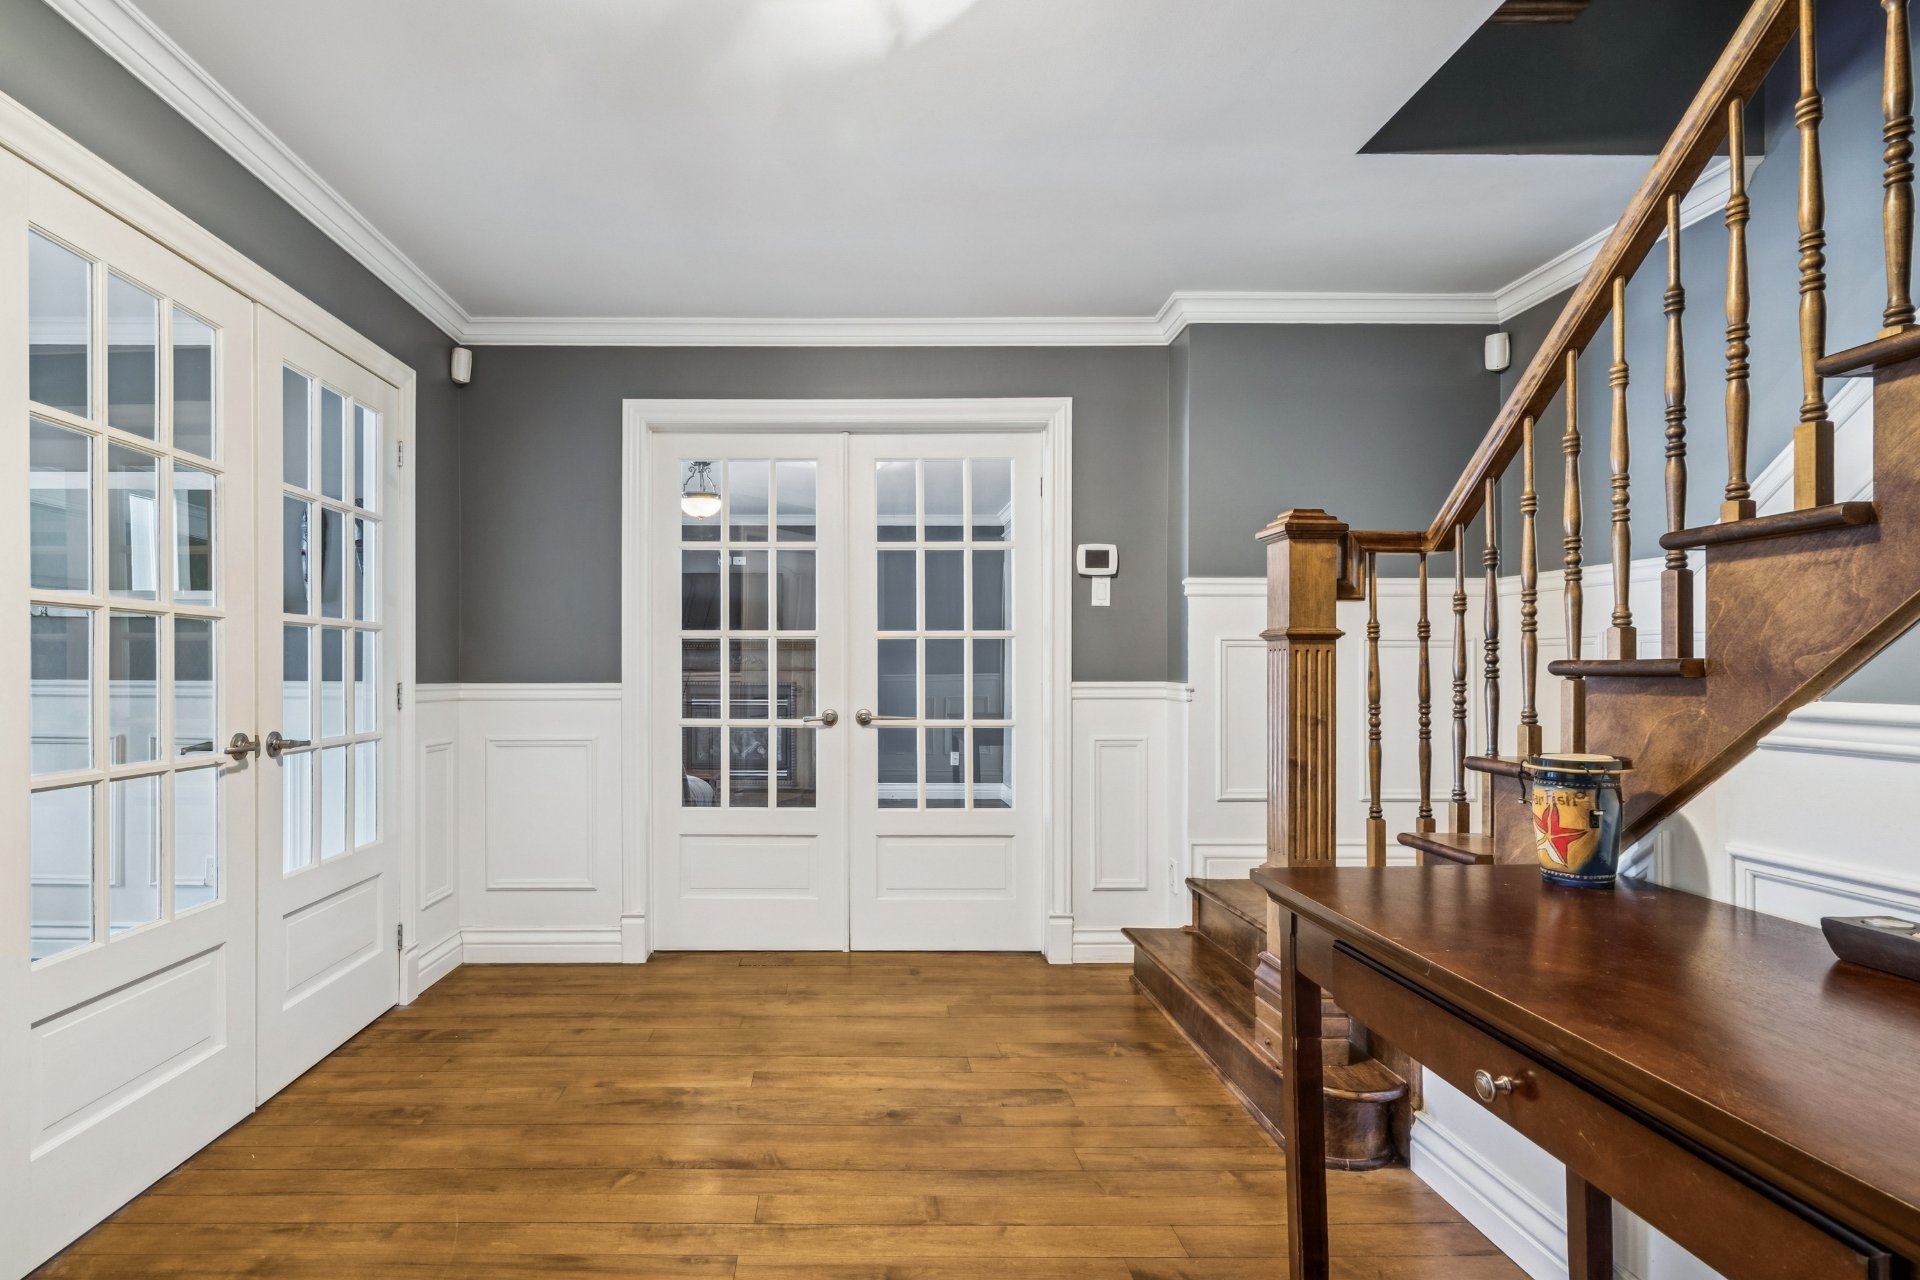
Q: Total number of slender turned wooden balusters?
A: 11